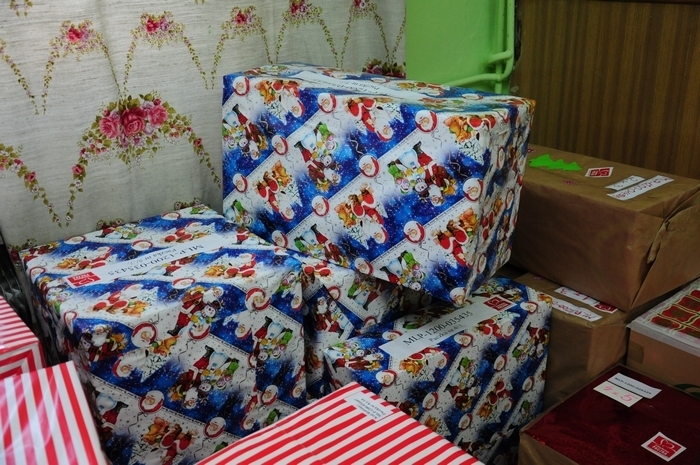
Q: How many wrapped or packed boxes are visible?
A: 11